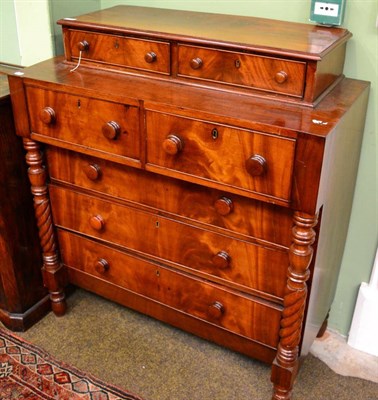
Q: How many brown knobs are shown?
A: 14